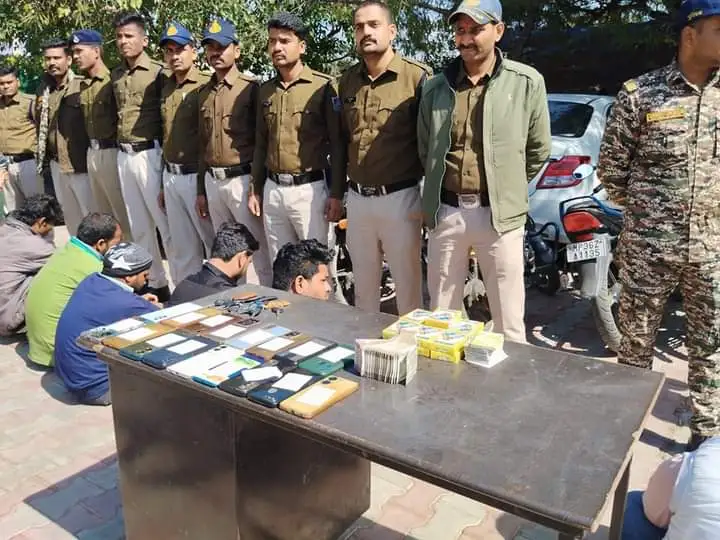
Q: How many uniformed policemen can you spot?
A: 10